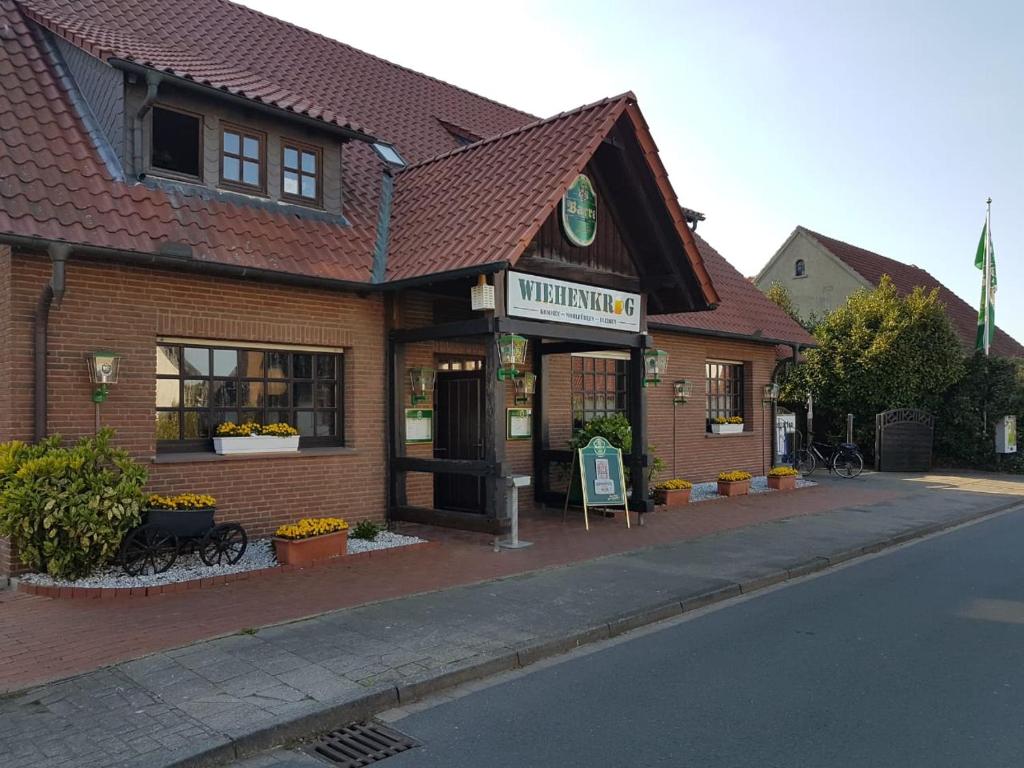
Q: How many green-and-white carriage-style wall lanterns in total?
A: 7